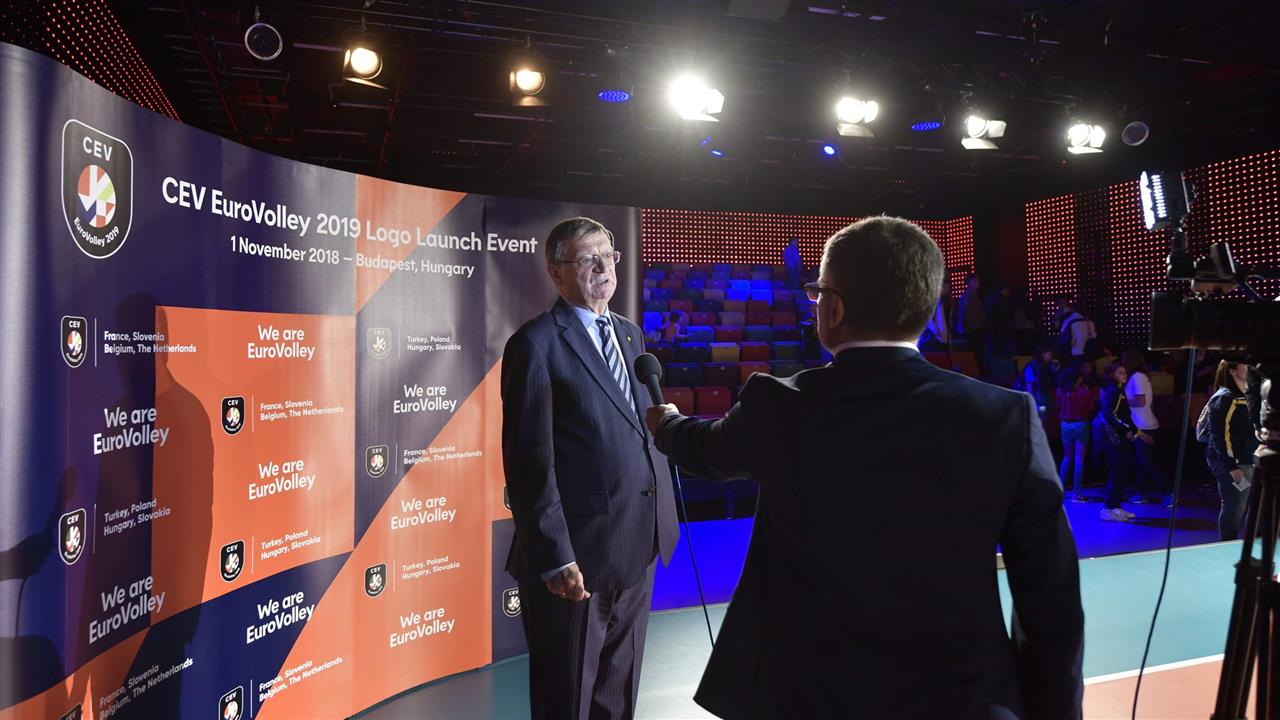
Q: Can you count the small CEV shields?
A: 11